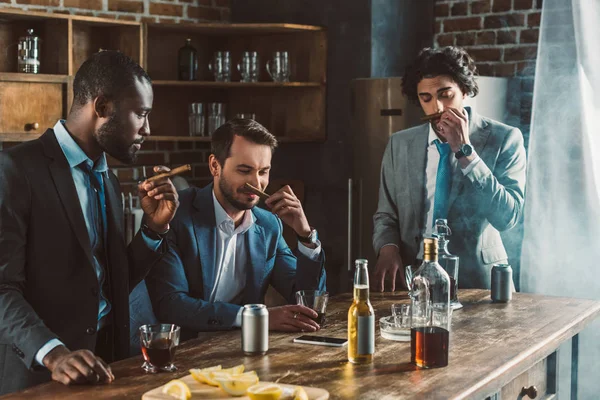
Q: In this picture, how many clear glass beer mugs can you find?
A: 3